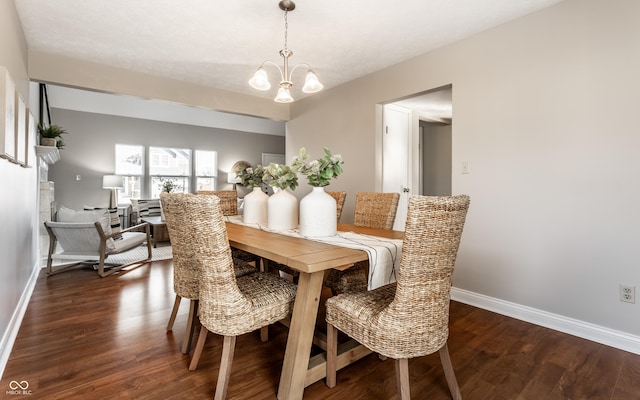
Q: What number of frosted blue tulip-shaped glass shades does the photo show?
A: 0